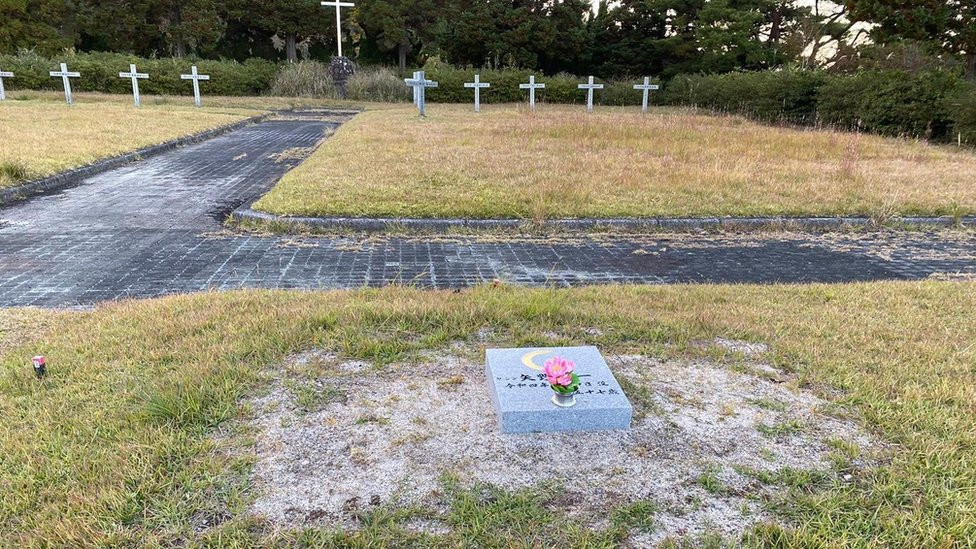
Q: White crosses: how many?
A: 11